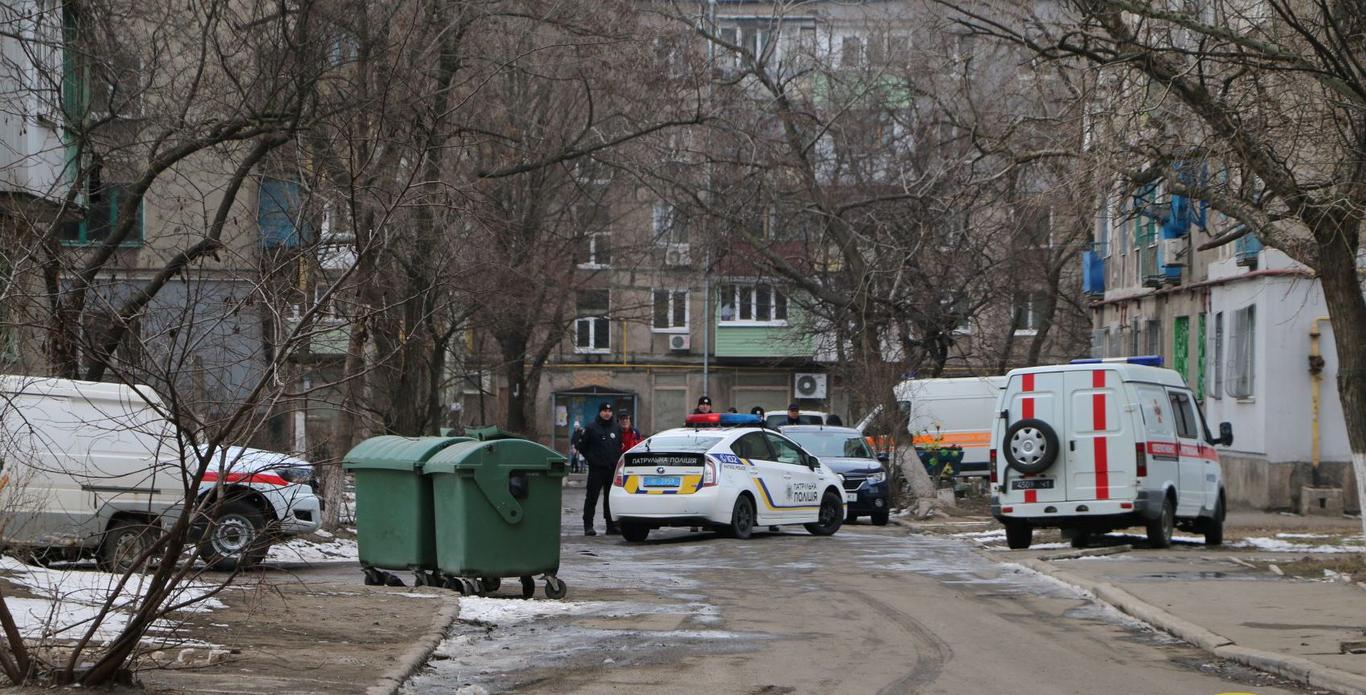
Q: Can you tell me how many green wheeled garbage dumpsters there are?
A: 2